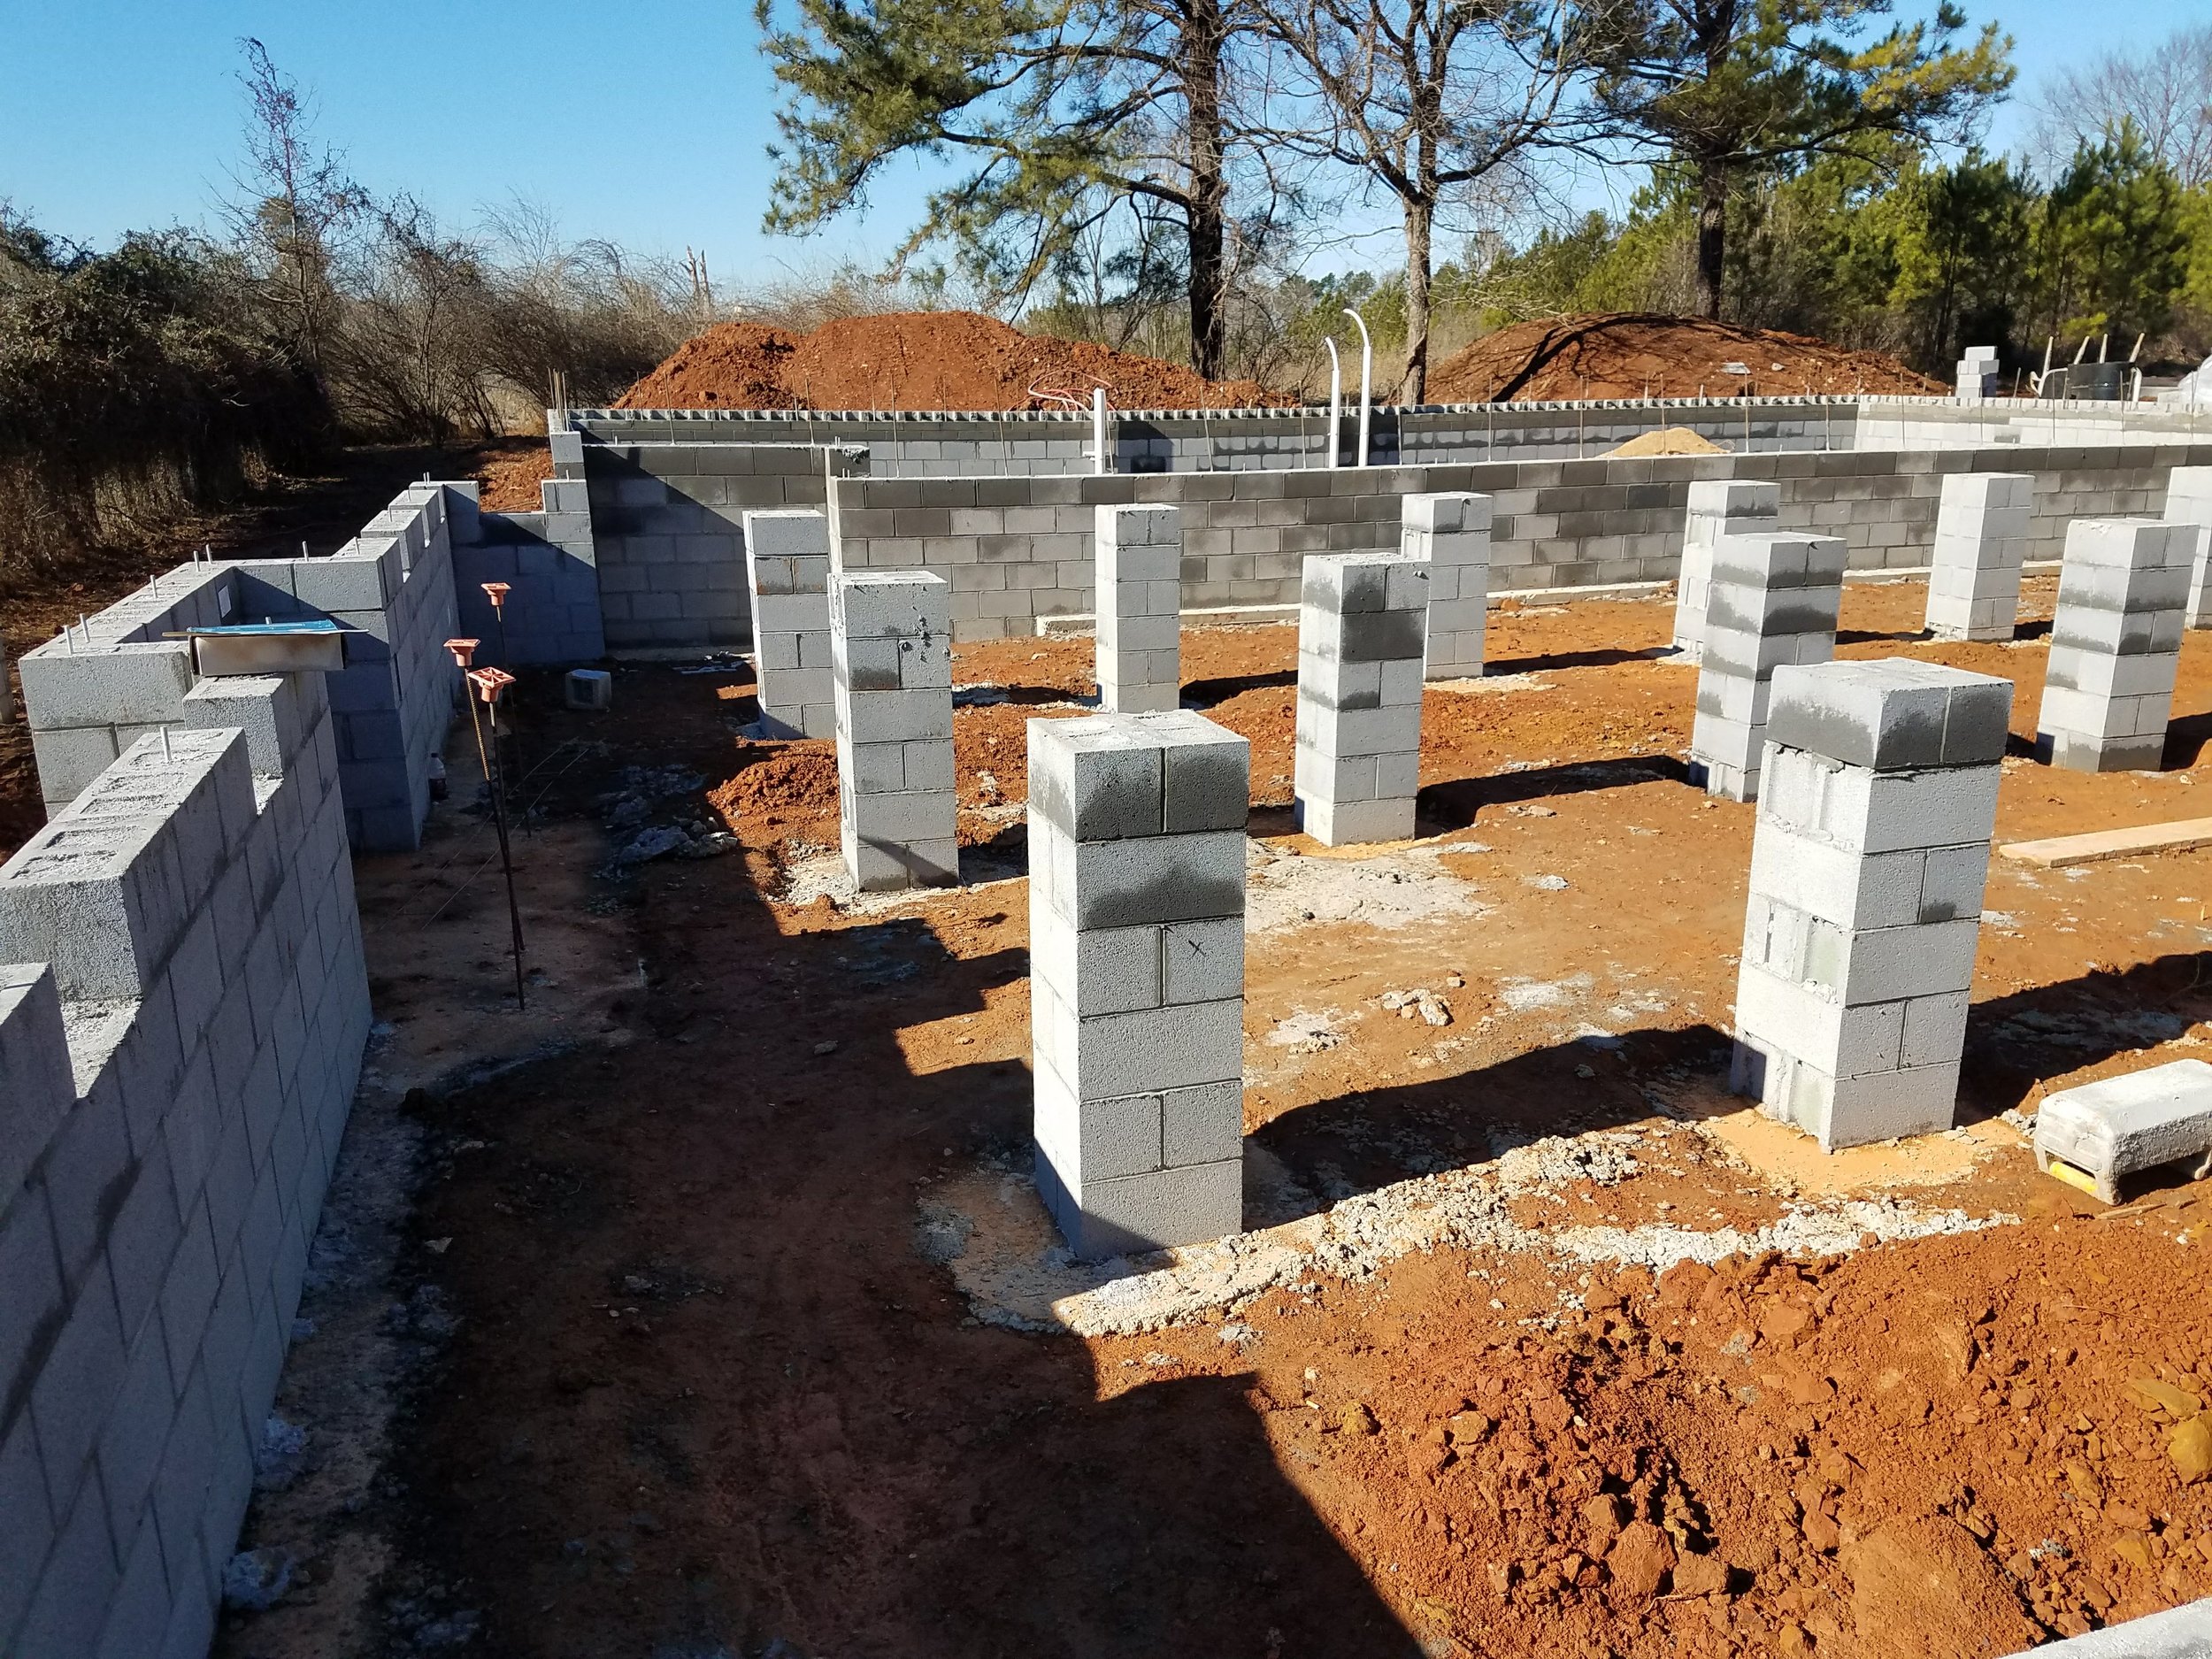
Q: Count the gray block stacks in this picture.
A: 12